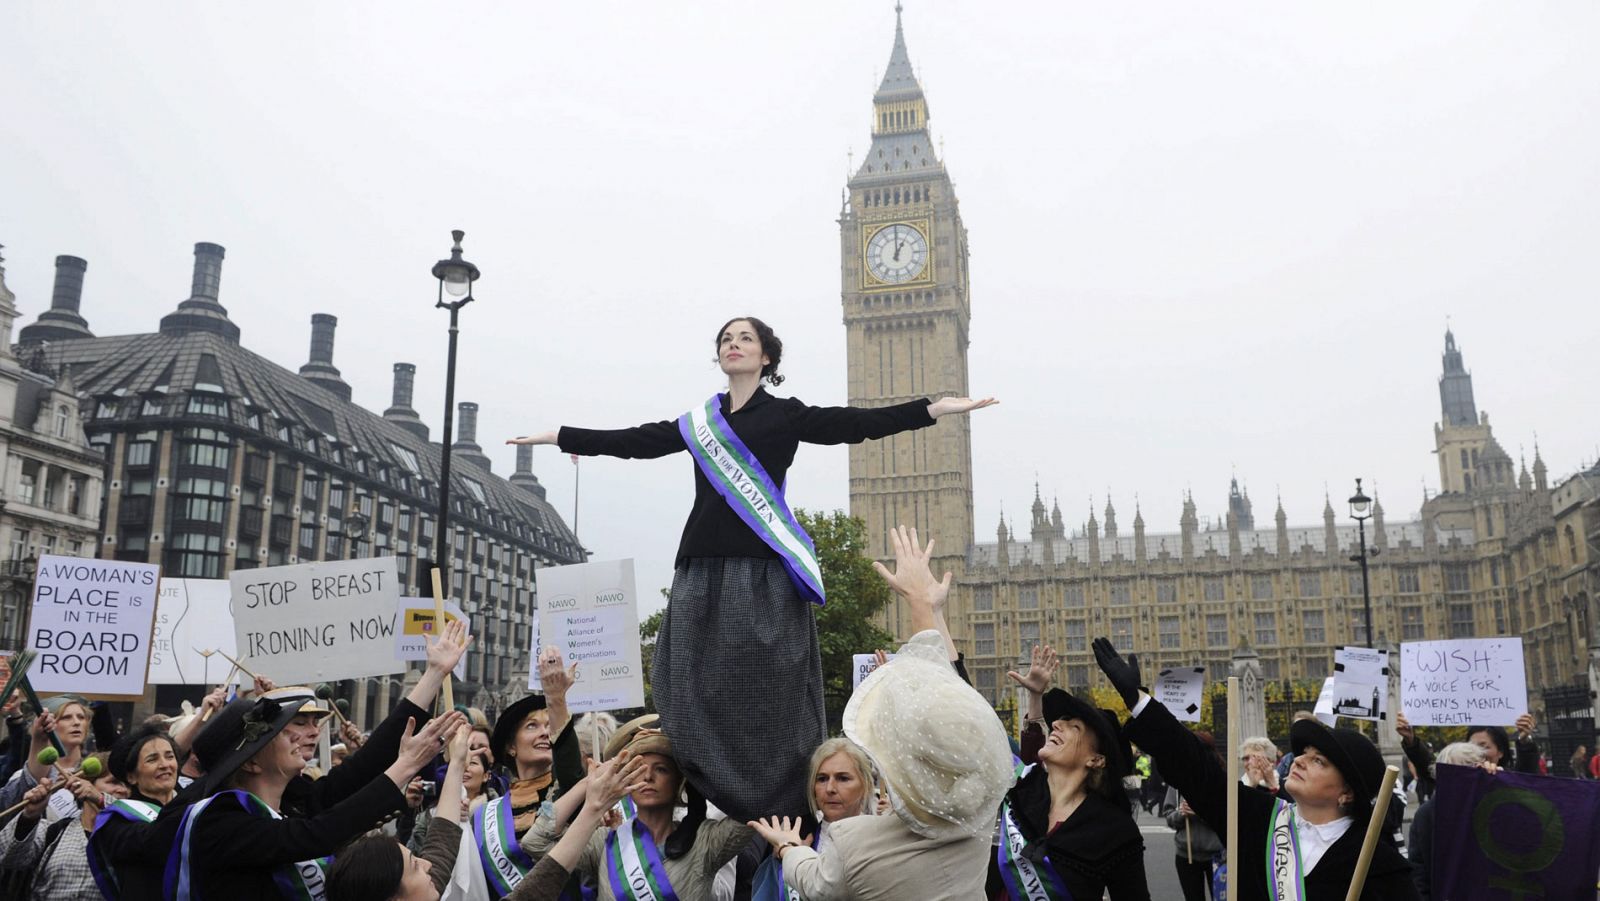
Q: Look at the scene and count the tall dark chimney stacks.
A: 6